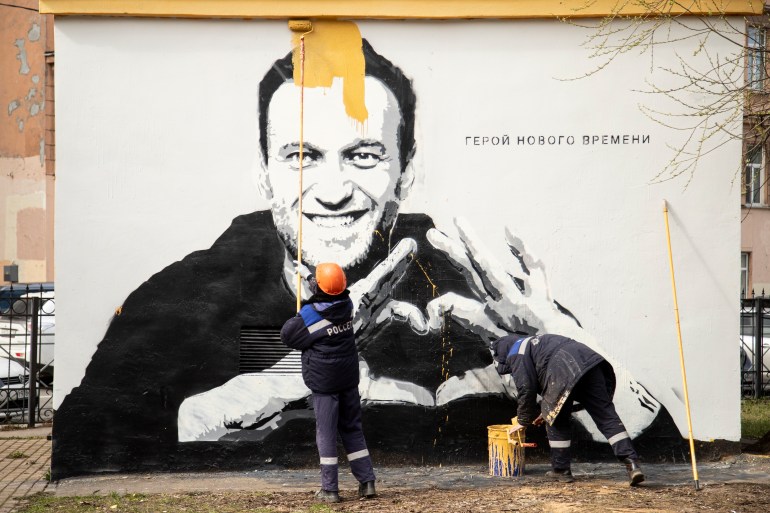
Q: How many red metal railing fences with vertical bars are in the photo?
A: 0